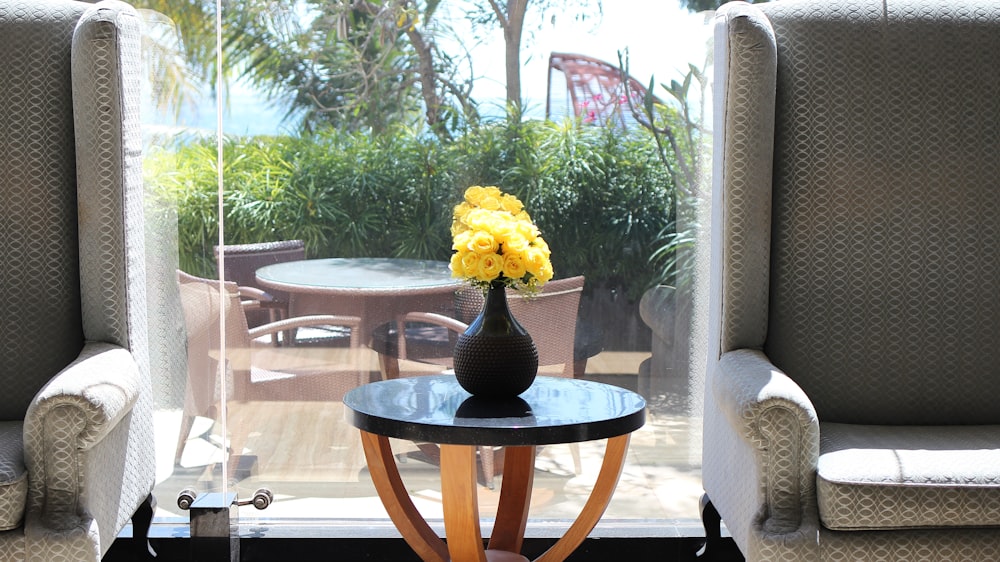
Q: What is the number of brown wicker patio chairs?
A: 3